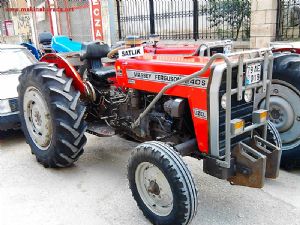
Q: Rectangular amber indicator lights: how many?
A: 2